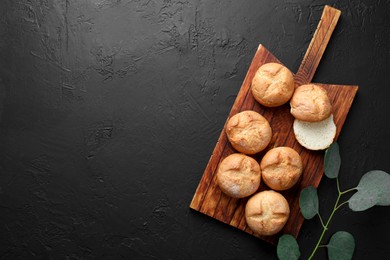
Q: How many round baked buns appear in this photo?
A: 6